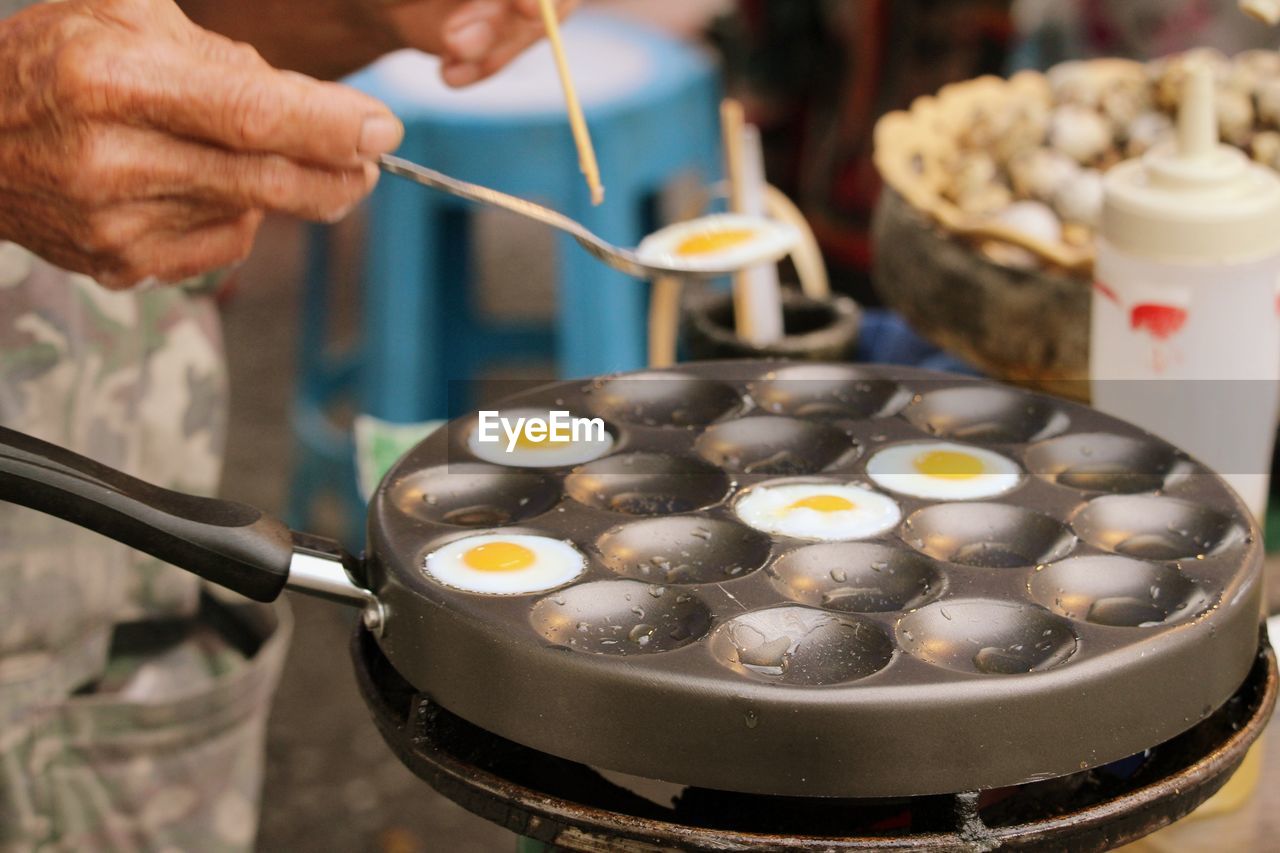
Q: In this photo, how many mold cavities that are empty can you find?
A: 15